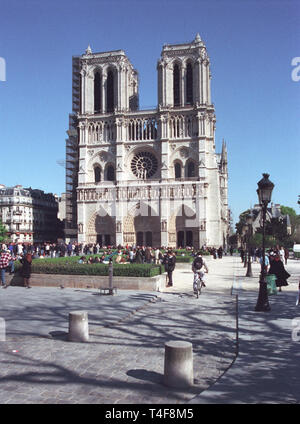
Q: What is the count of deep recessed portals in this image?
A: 3